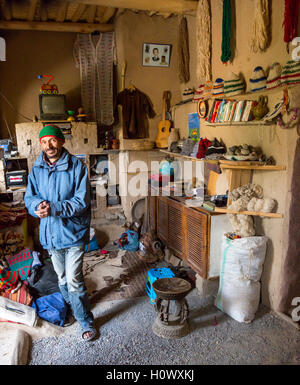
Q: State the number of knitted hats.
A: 9